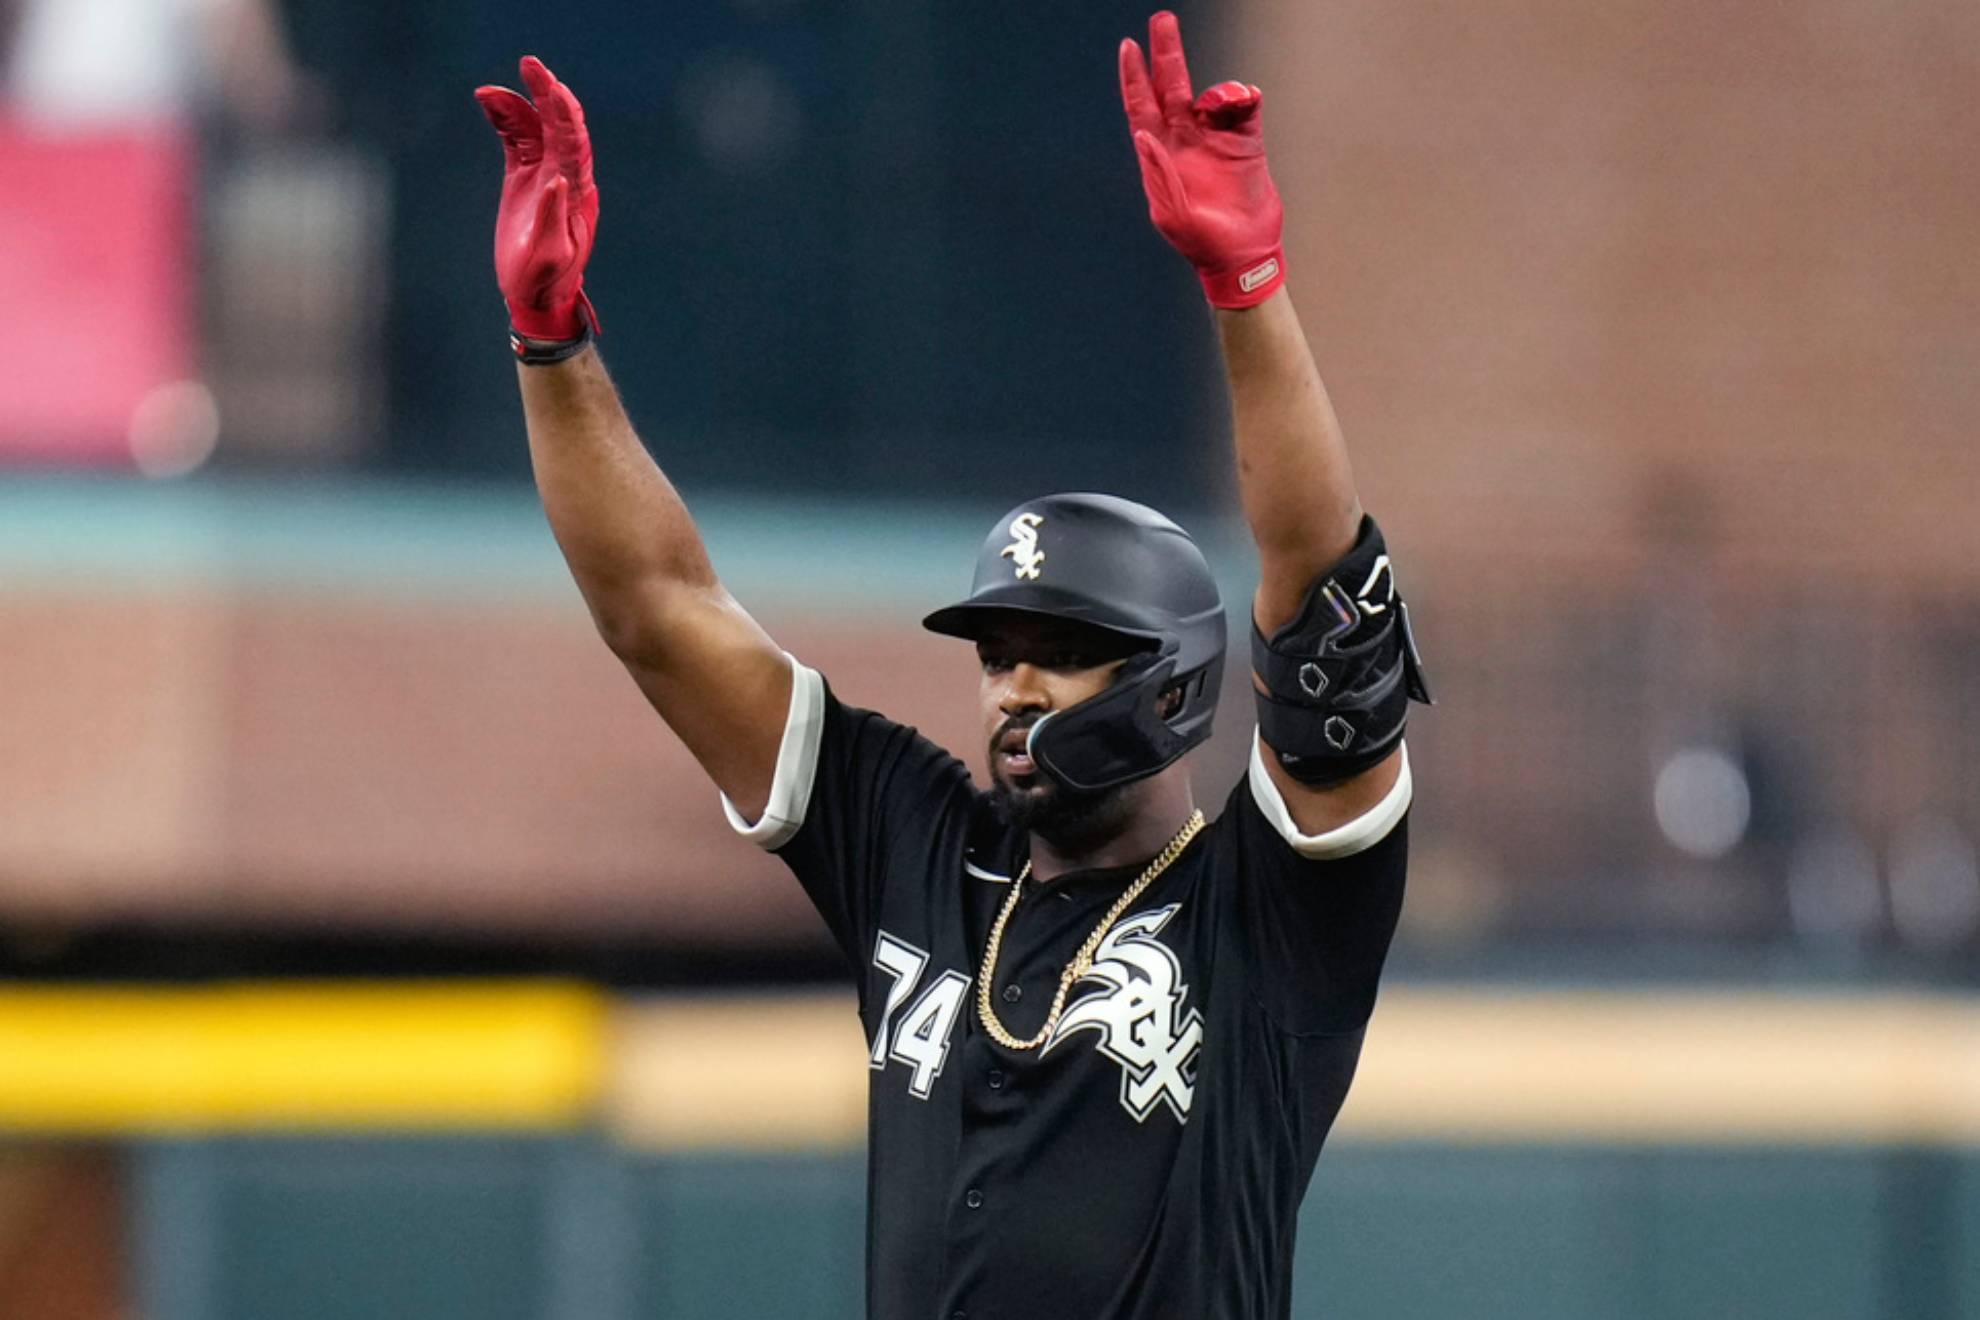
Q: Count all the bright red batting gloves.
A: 2